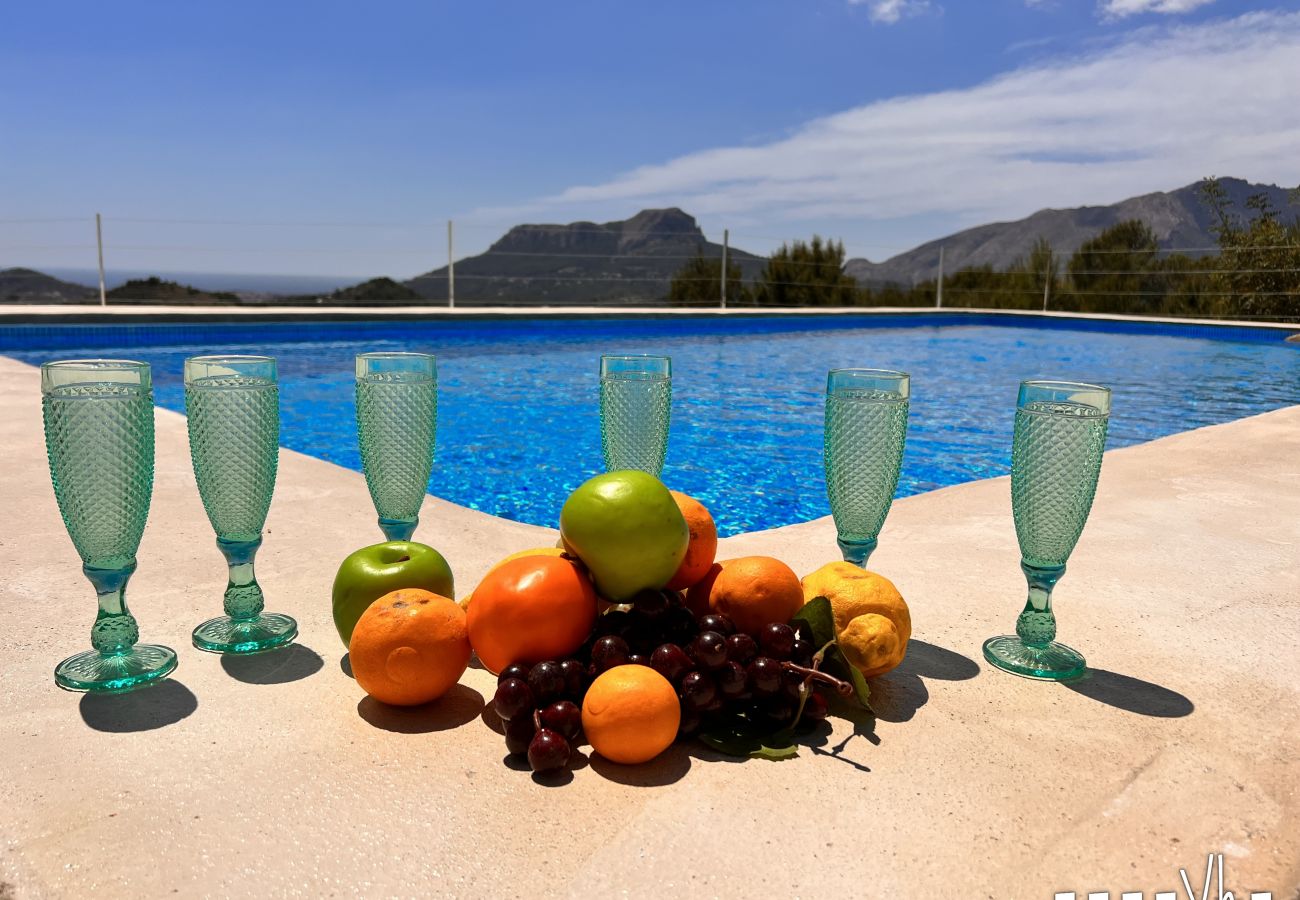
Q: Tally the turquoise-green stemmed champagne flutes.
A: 6